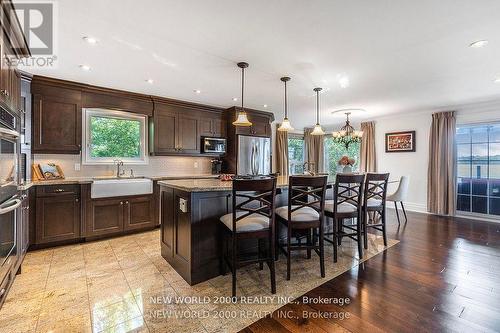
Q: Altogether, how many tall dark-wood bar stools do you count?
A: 4